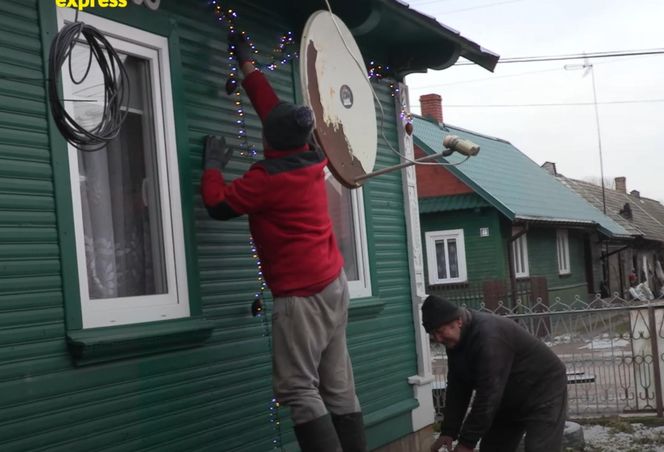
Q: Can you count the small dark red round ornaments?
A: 3